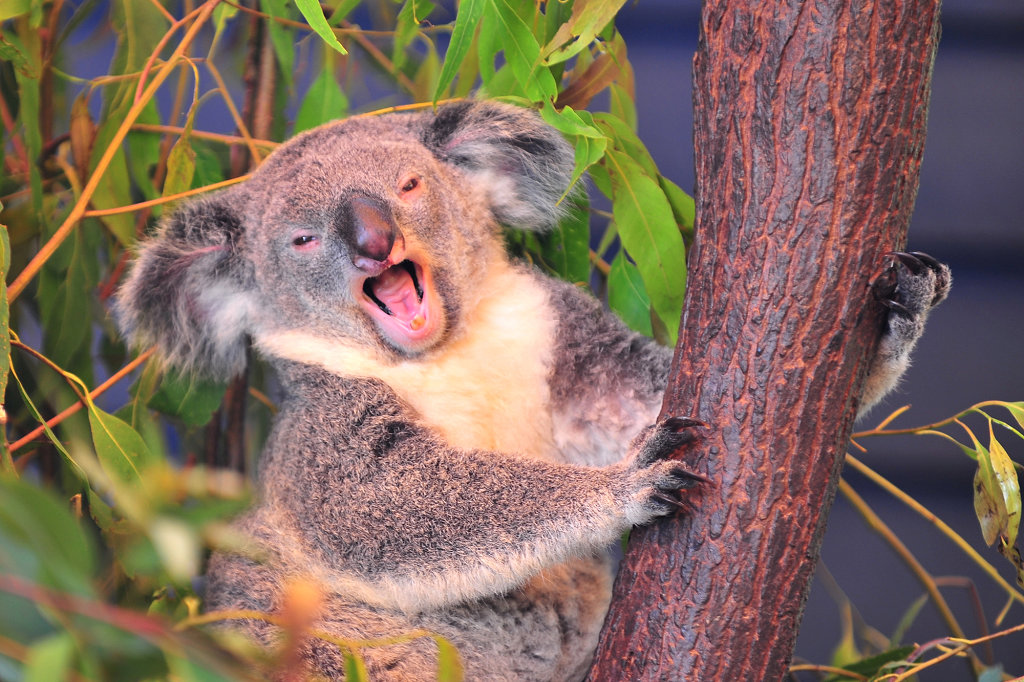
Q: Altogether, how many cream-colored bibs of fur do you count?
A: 1